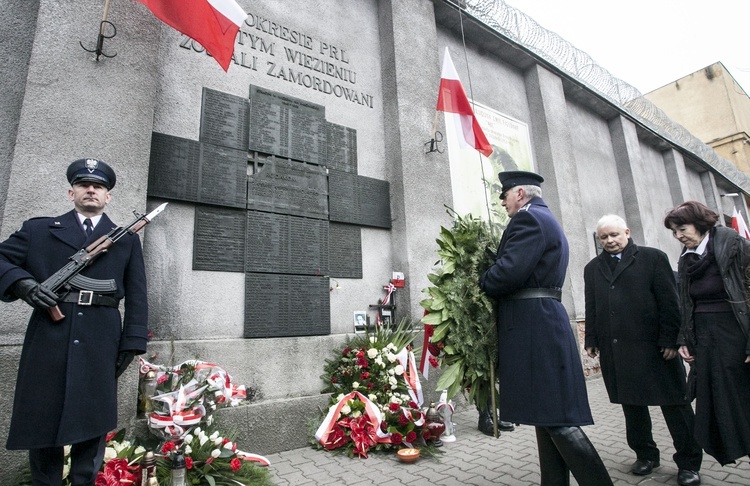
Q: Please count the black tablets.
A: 10